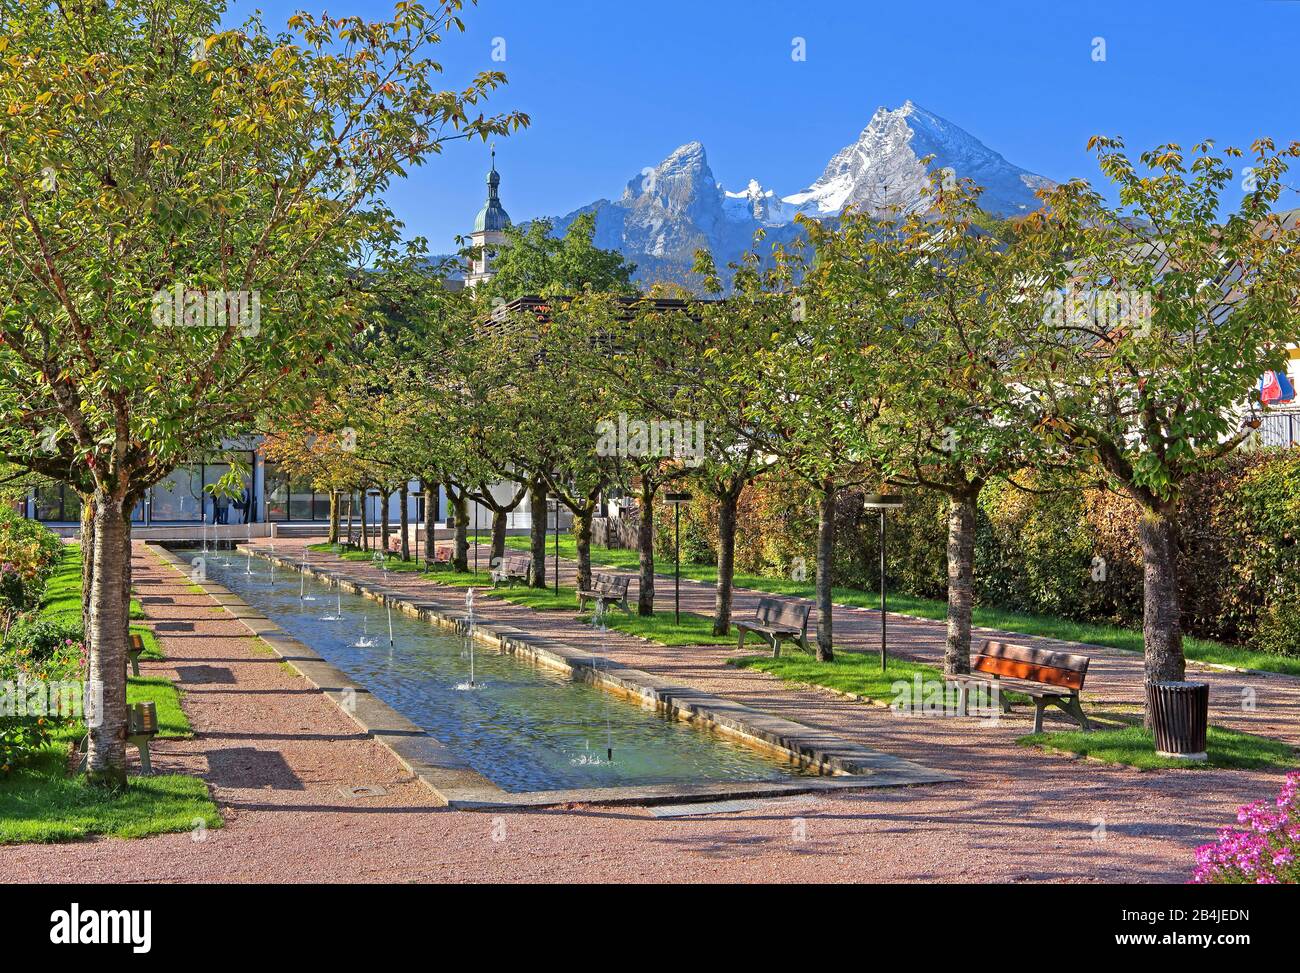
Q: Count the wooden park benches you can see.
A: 9